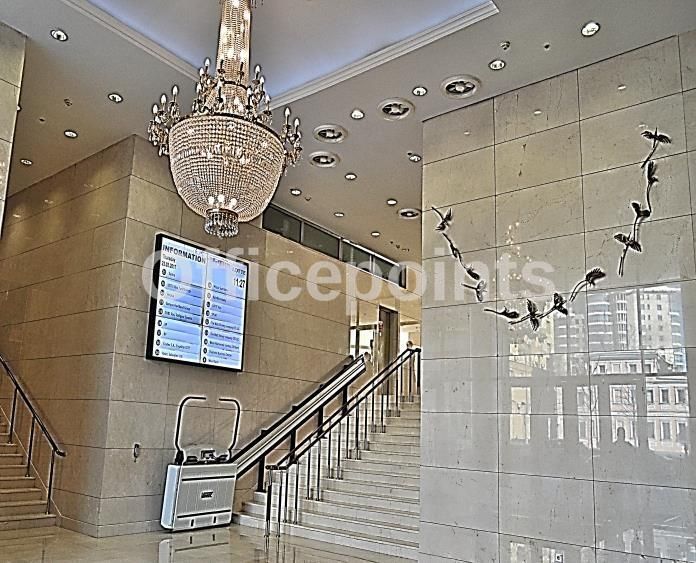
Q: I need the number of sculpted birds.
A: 12